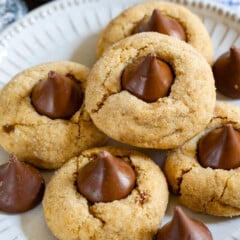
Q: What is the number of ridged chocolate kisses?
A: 8